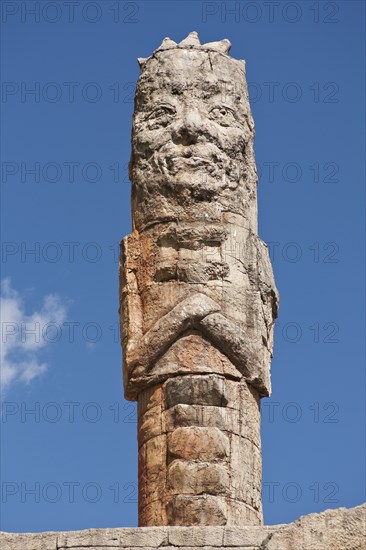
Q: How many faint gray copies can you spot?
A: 14